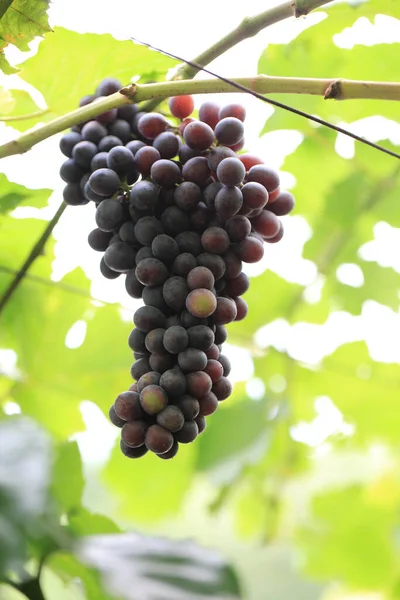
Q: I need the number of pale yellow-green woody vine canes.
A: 2